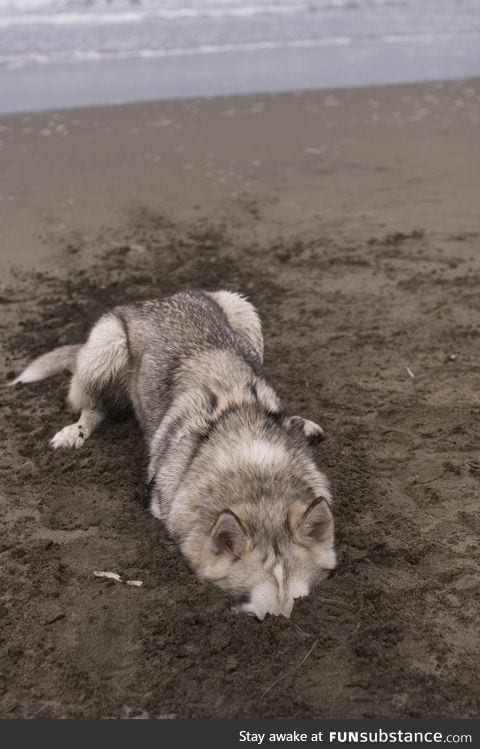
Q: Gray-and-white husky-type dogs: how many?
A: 1